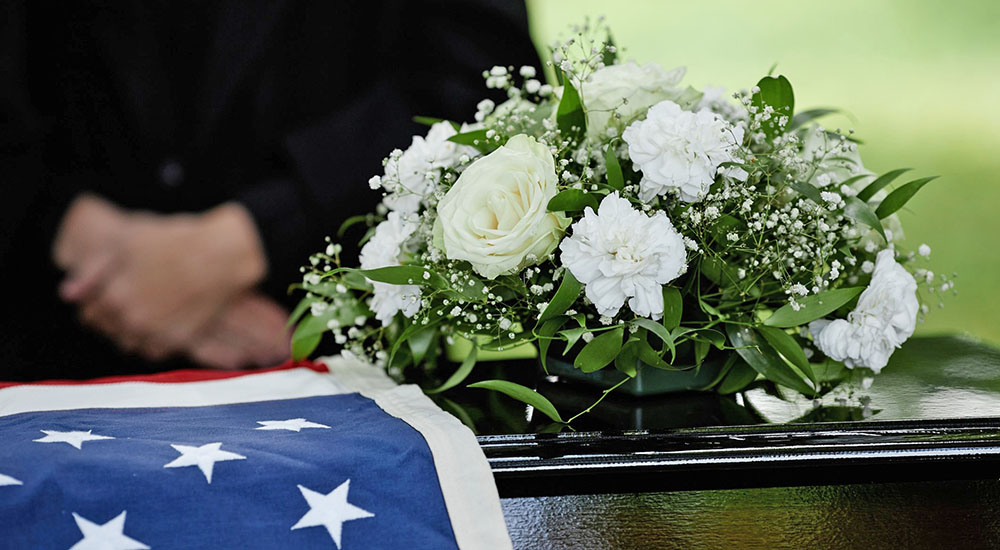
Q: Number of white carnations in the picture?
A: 5